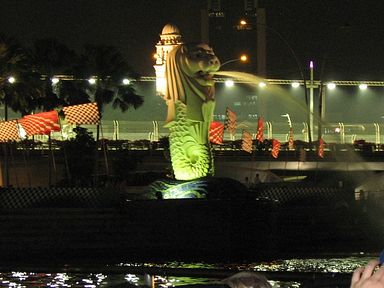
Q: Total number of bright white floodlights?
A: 9